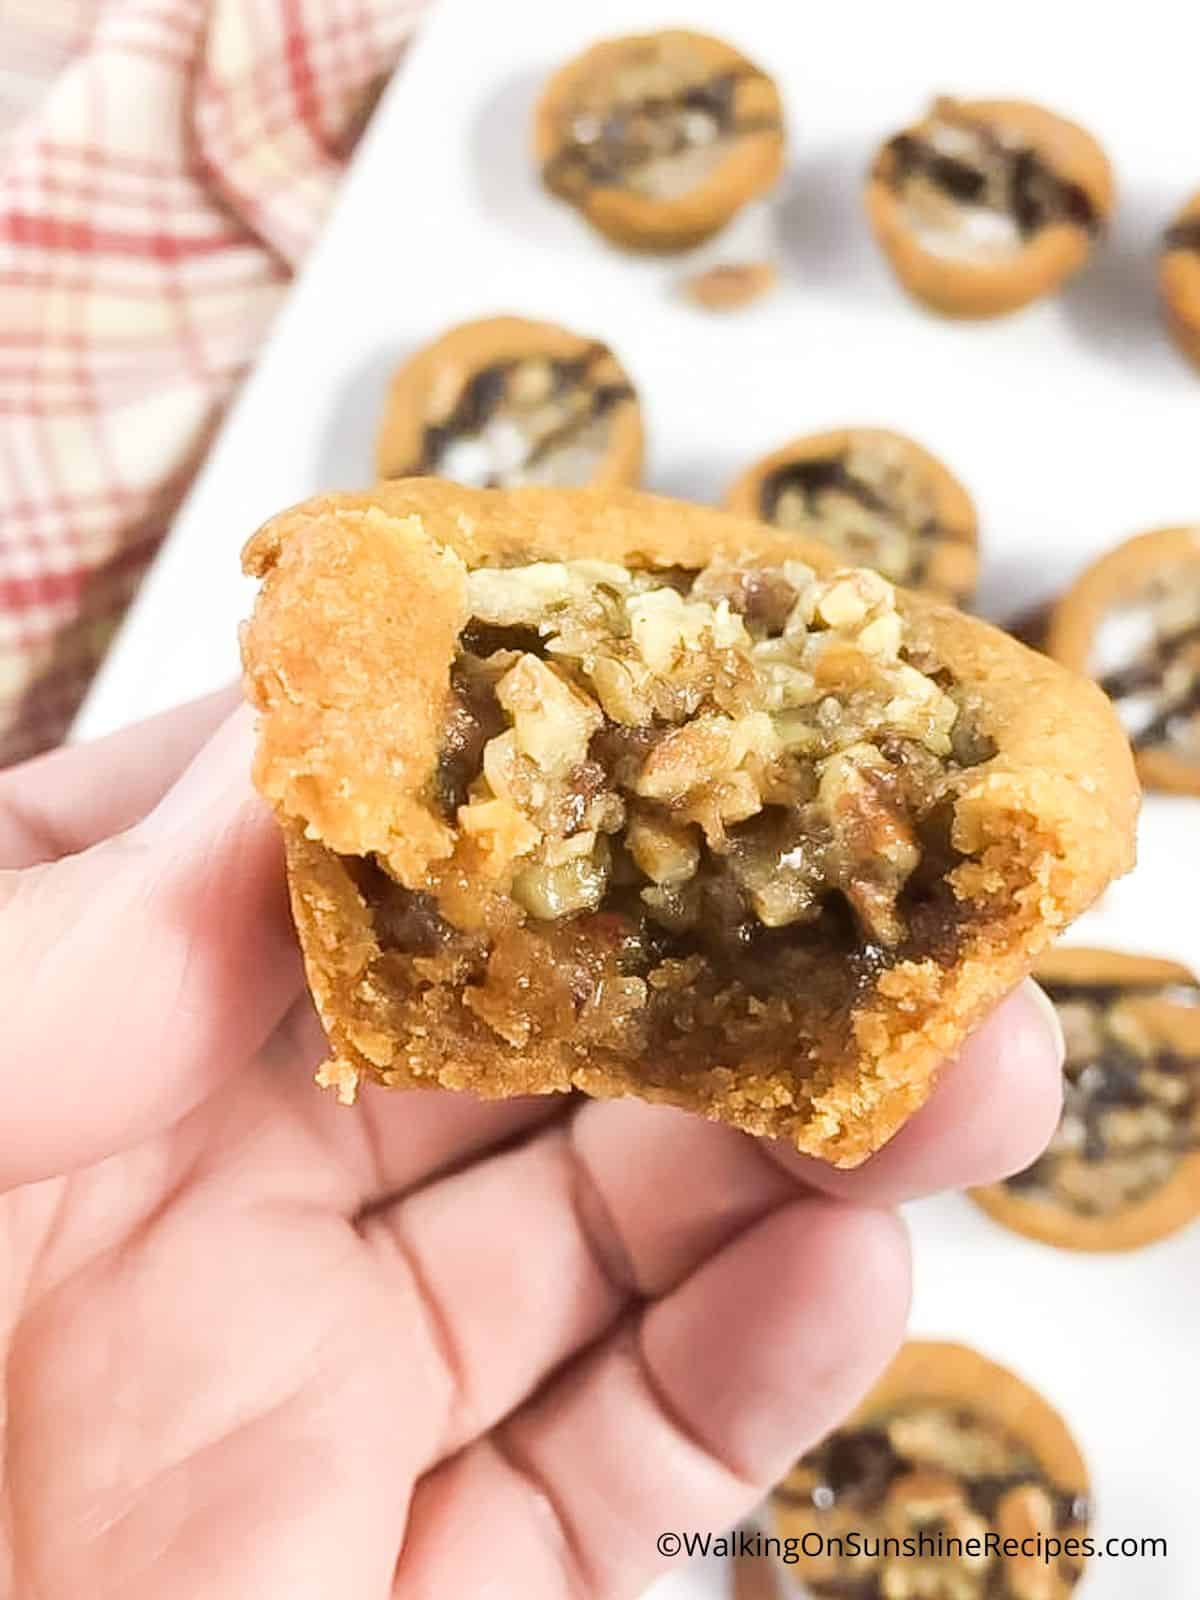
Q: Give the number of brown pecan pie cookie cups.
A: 9